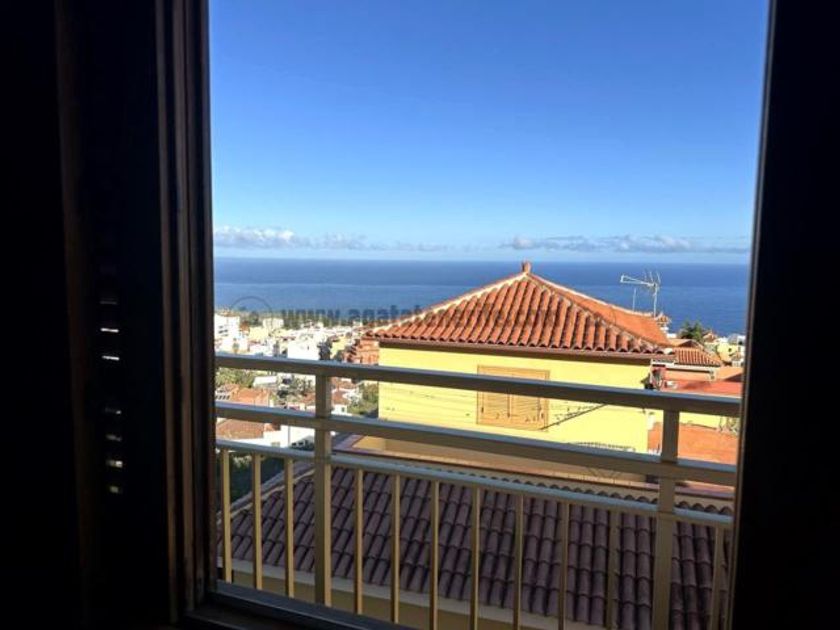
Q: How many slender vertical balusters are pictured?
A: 11